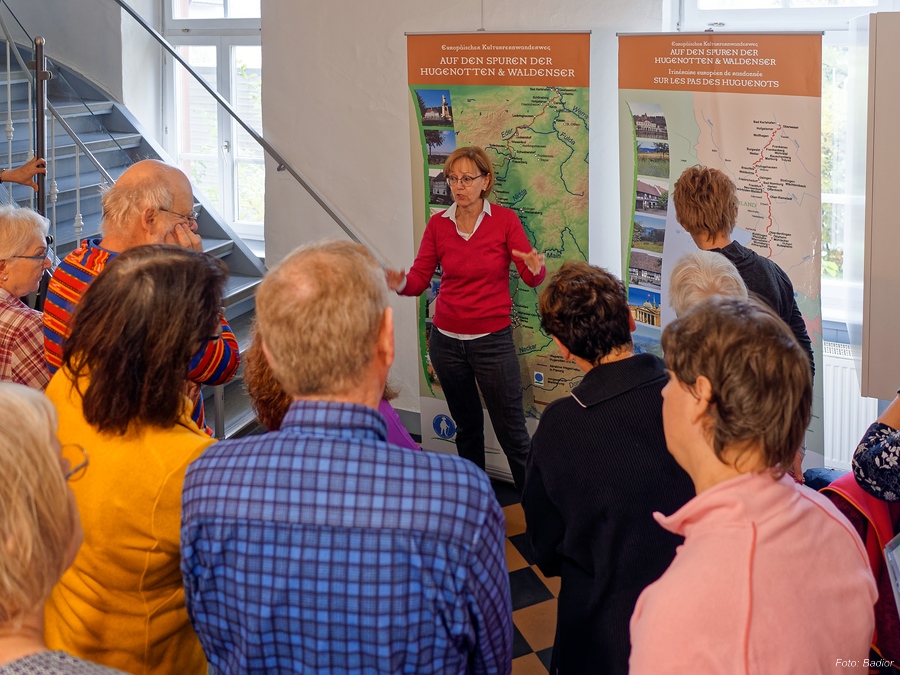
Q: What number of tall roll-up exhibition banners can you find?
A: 2